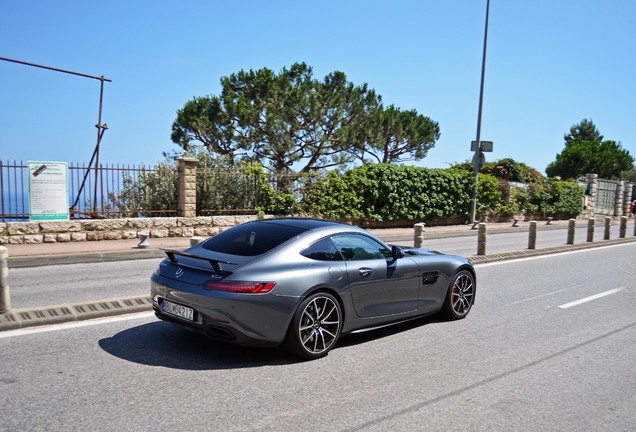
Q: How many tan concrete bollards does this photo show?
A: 10